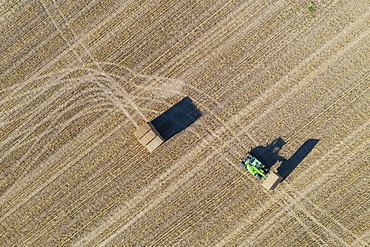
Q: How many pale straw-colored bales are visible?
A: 4